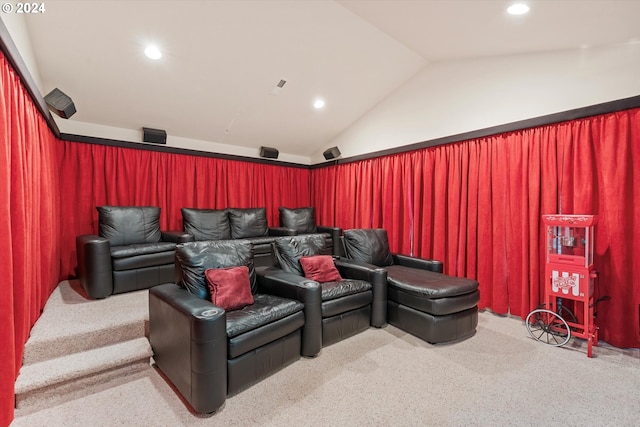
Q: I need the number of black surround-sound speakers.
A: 4